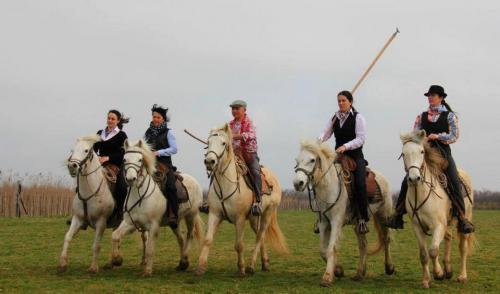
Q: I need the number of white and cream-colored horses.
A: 5